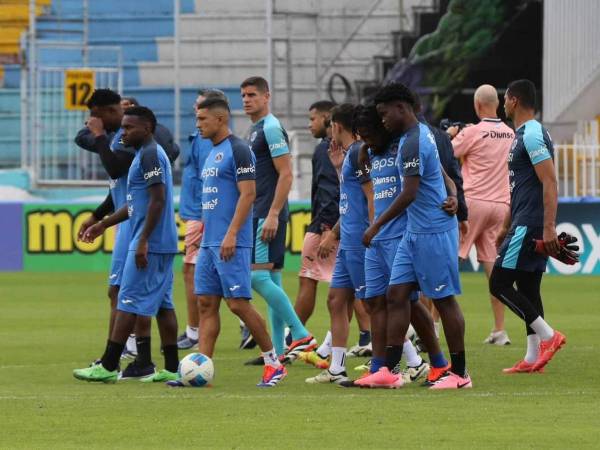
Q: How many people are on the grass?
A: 13